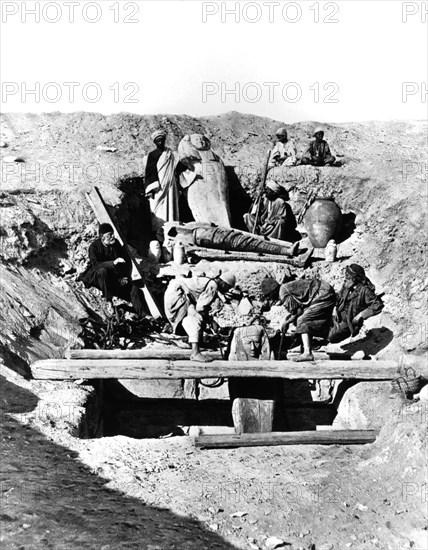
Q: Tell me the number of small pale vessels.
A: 3